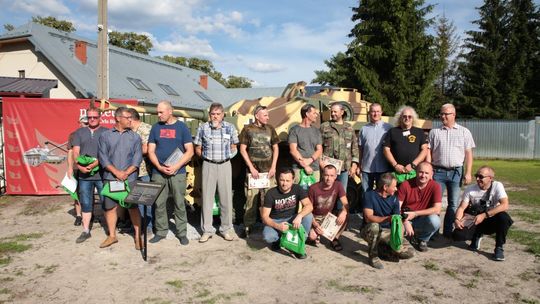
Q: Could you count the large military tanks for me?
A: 1